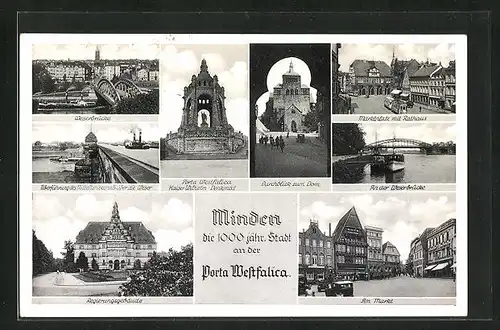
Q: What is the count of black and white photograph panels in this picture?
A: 8